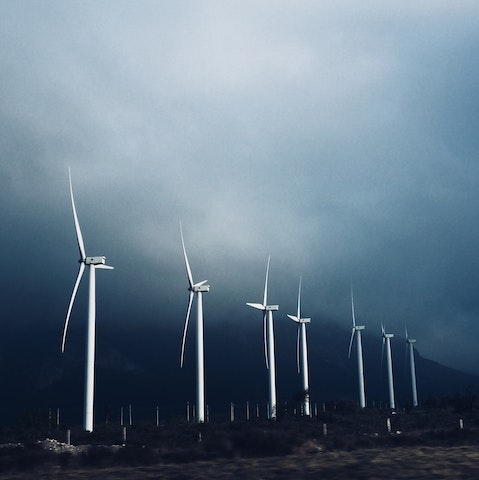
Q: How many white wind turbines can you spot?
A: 7